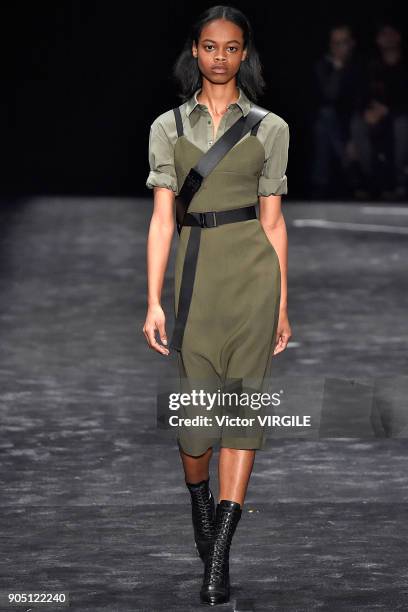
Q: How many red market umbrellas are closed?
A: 0